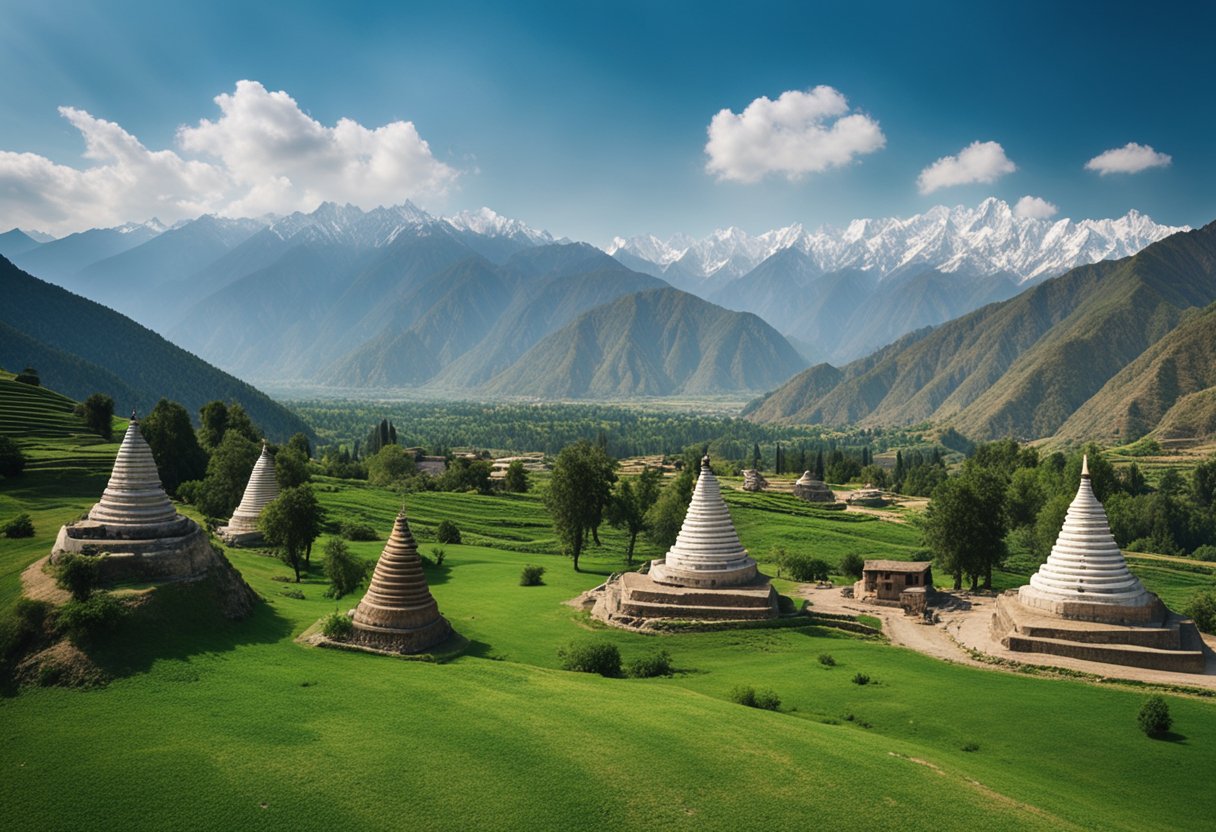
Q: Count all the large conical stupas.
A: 5